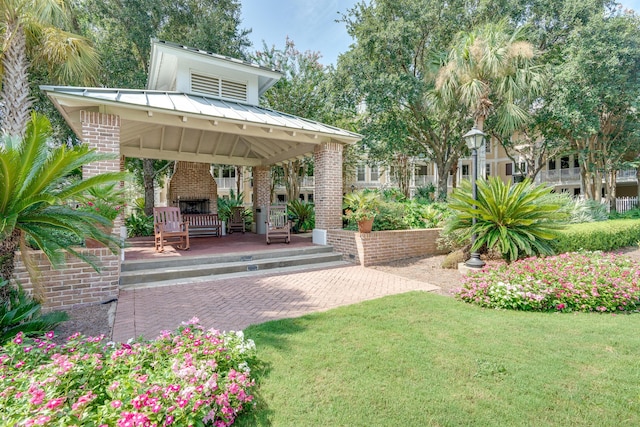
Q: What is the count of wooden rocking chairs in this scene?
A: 3